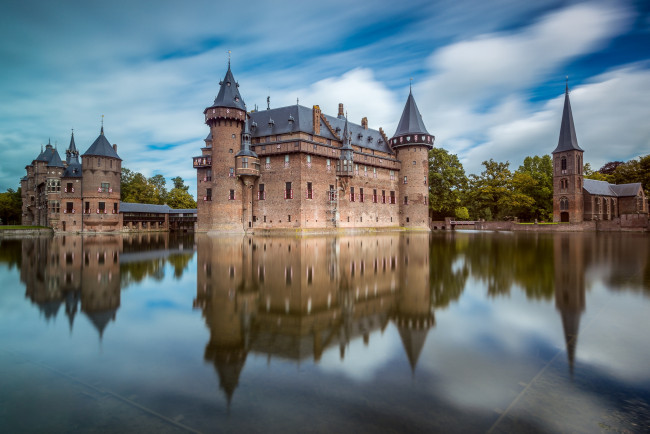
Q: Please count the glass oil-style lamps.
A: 0